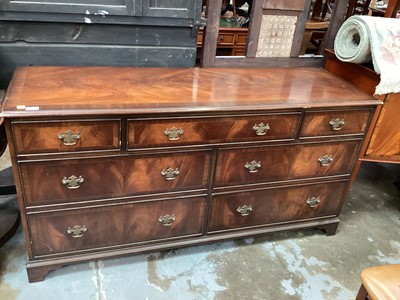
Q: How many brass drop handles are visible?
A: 12